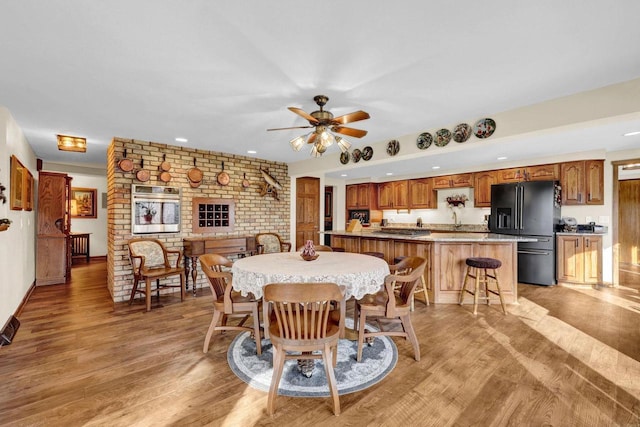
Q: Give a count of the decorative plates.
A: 8